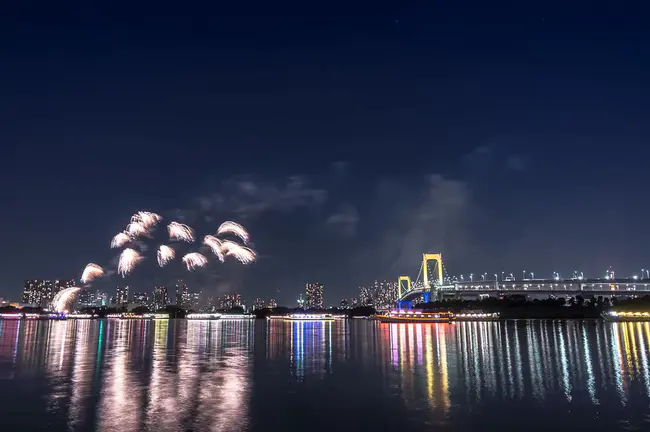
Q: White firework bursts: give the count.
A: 12